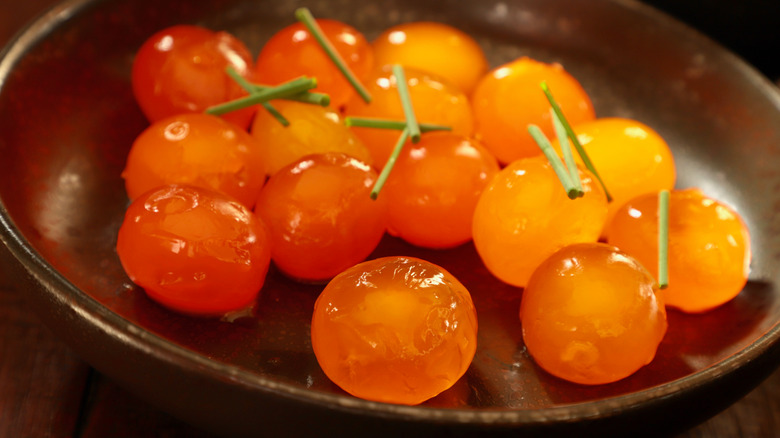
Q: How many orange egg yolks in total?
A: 15